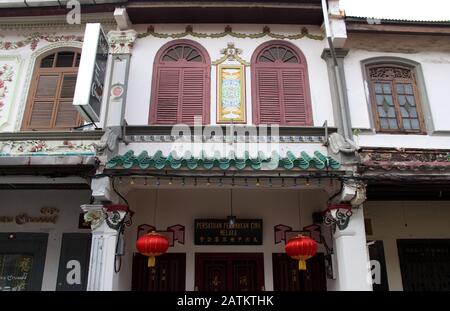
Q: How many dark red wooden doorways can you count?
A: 3